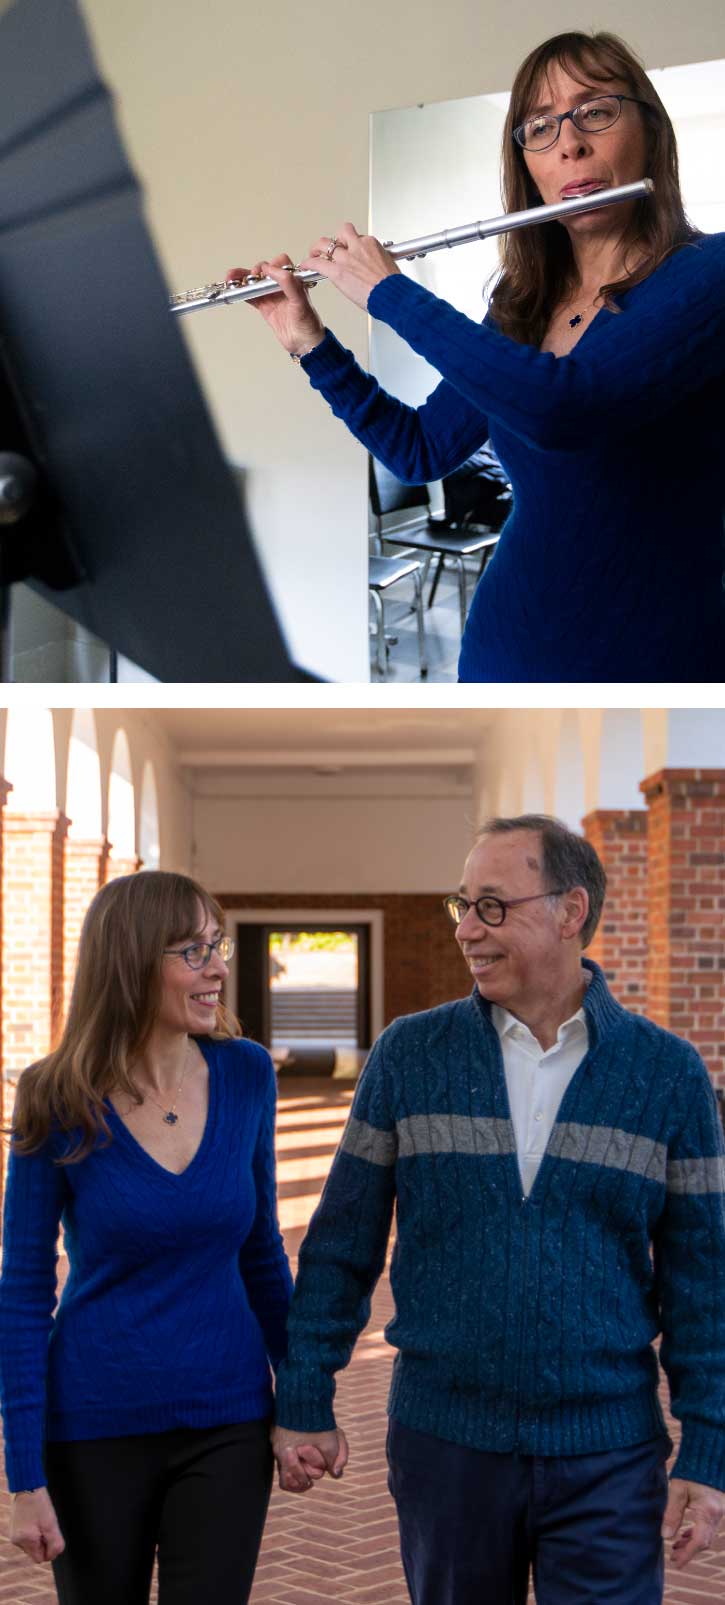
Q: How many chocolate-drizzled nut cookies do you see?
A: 0